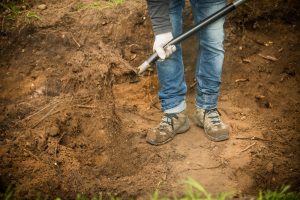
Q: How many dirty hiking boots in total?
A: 2